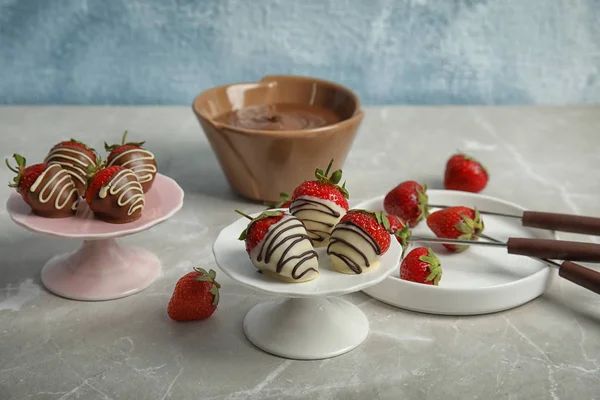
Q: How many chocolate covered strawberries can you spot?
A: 7